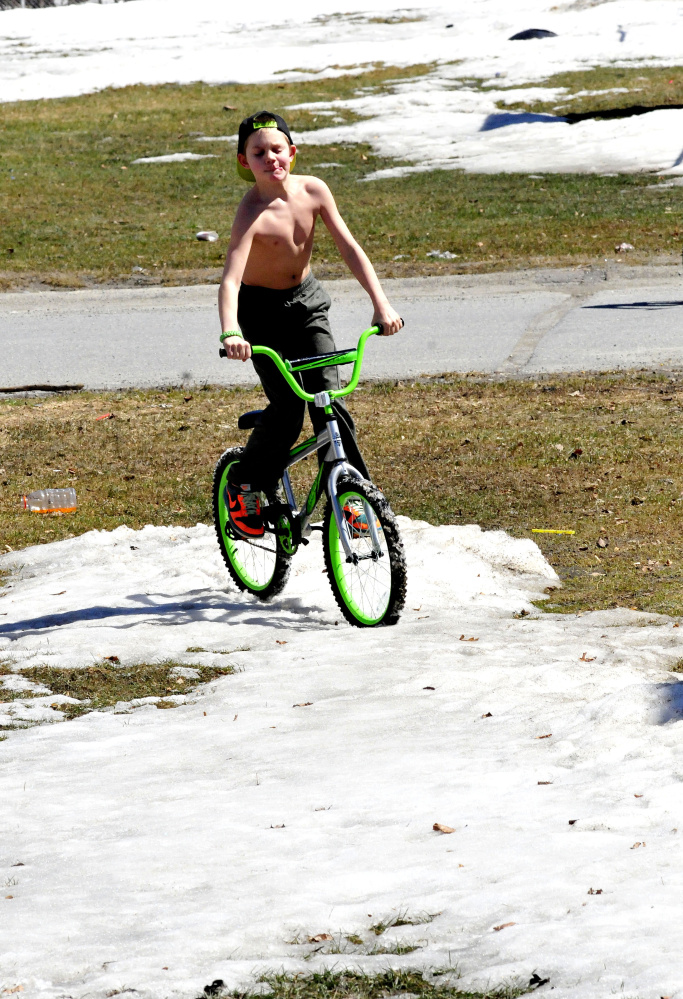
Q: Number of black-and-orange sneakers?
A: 2